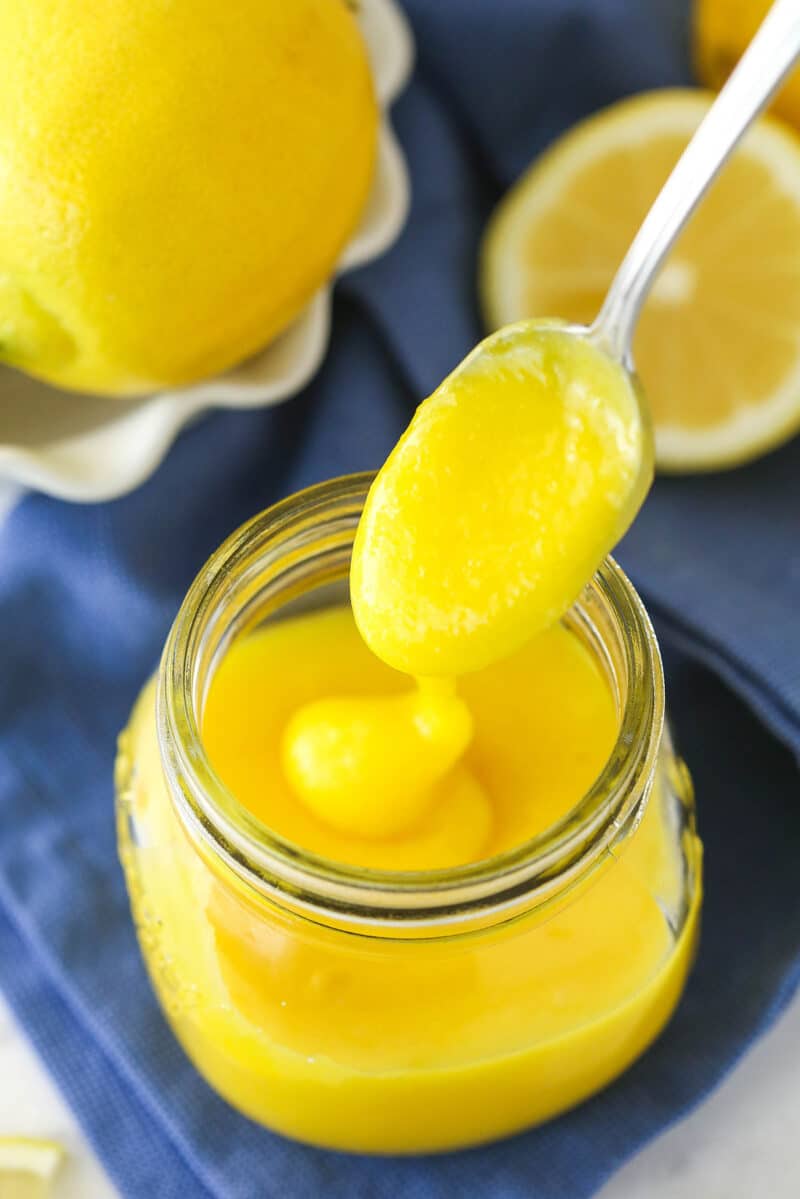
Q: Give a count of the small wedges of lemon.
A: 1